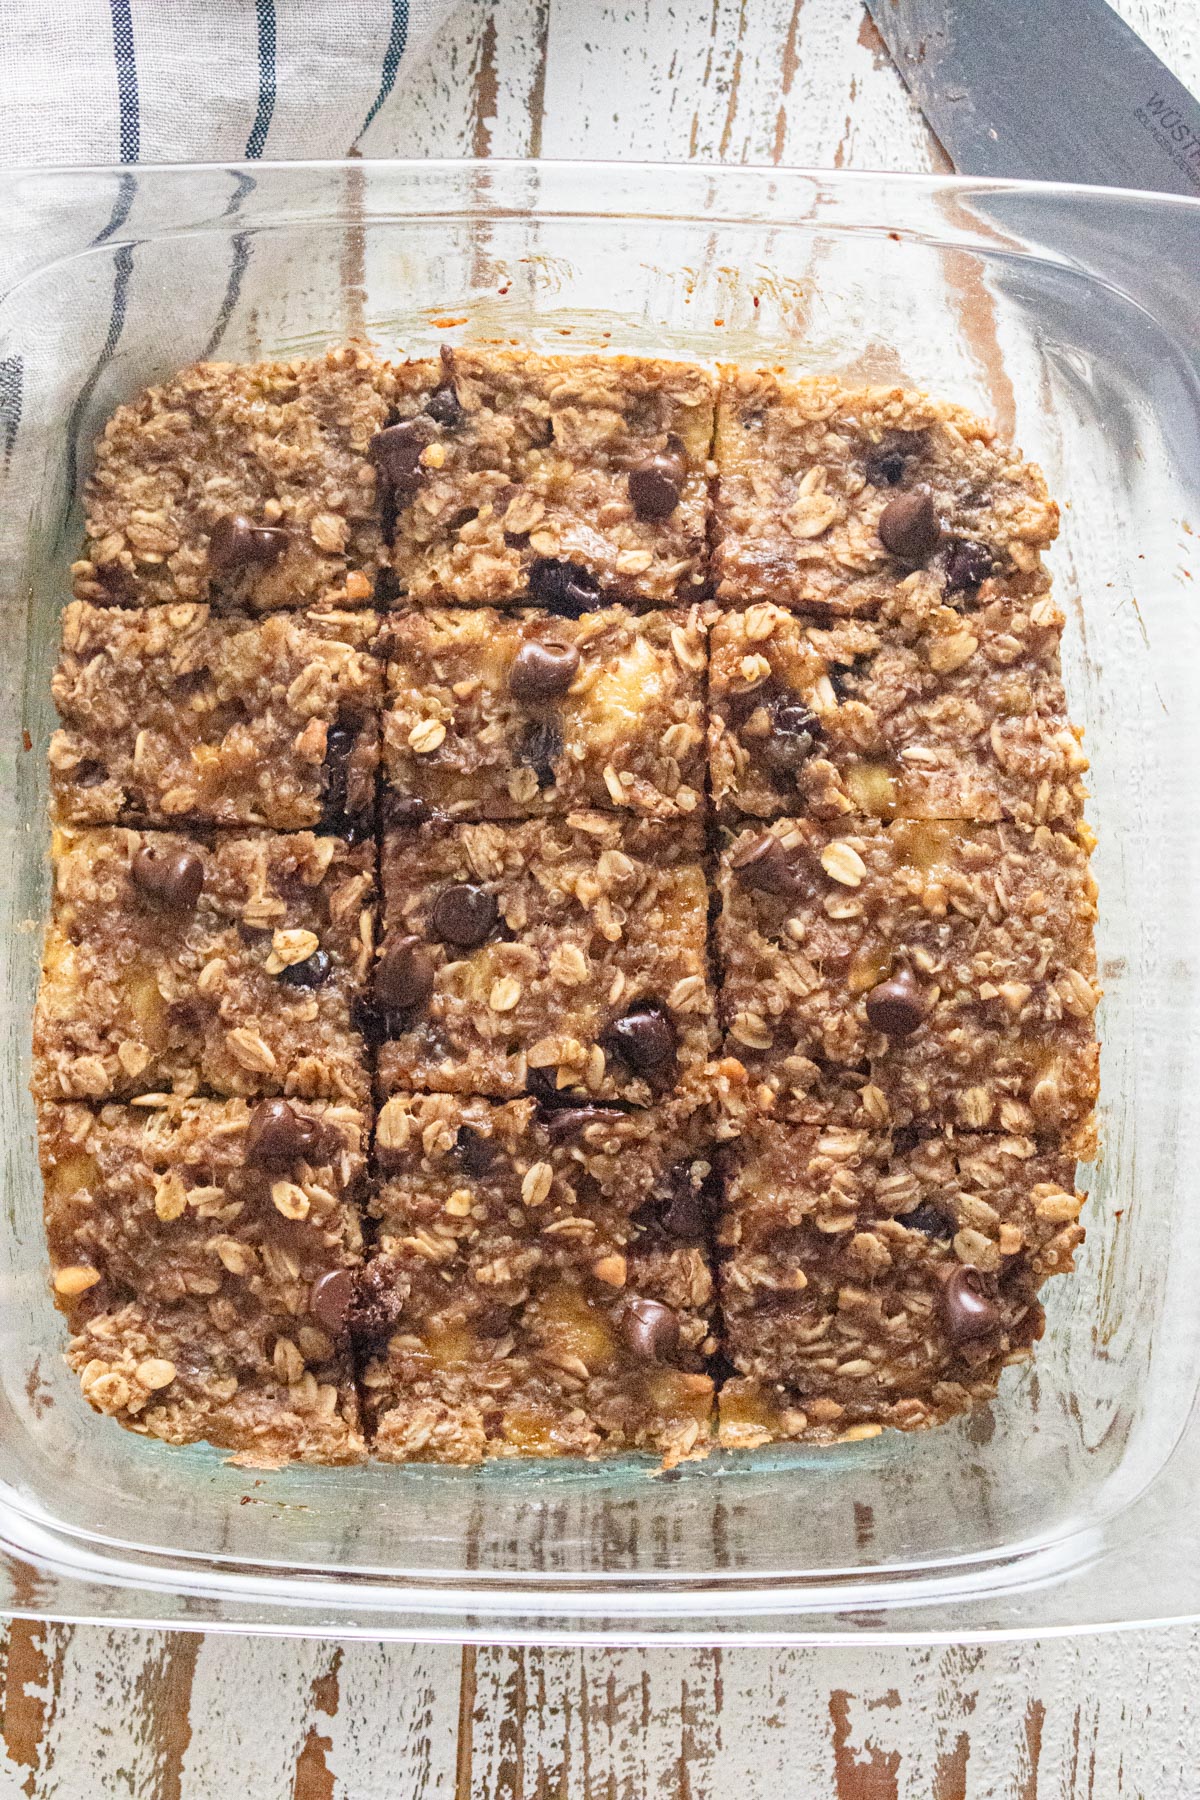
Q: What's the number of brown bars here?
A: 12